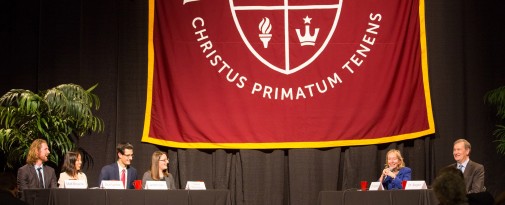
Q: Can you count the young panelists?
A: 4